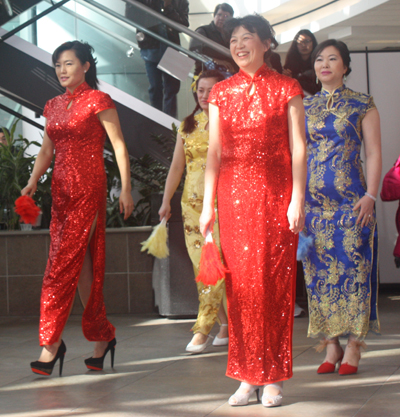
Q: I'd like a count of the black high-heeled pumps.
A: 2